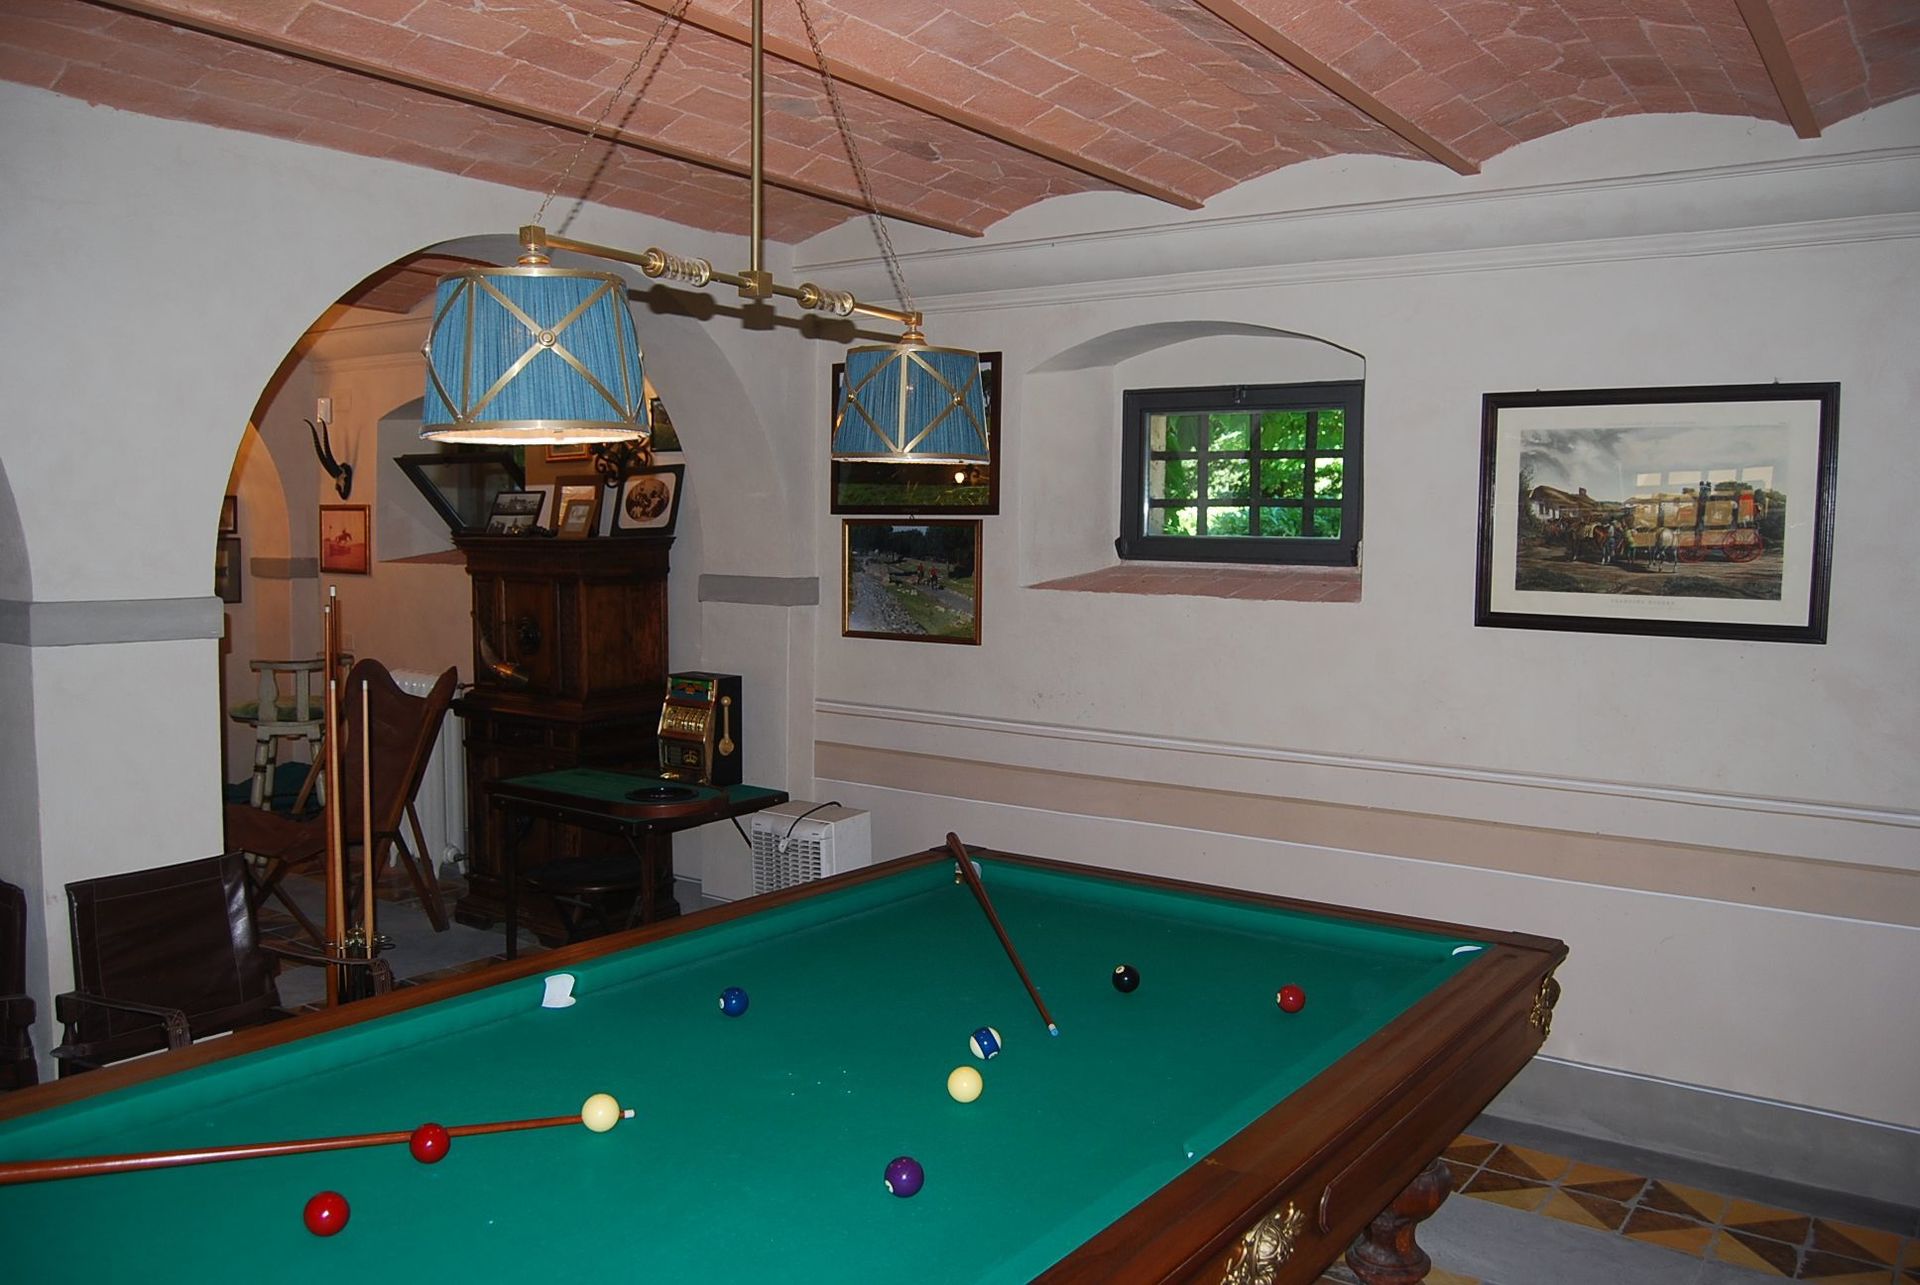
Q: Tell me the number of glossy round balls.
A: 9